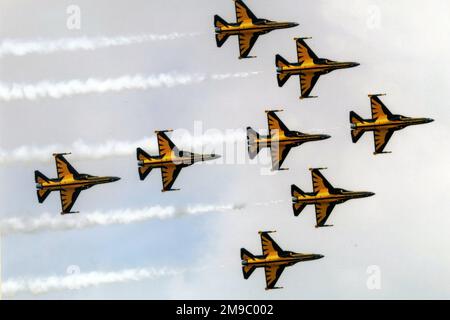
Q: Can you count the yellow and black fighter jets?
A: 8